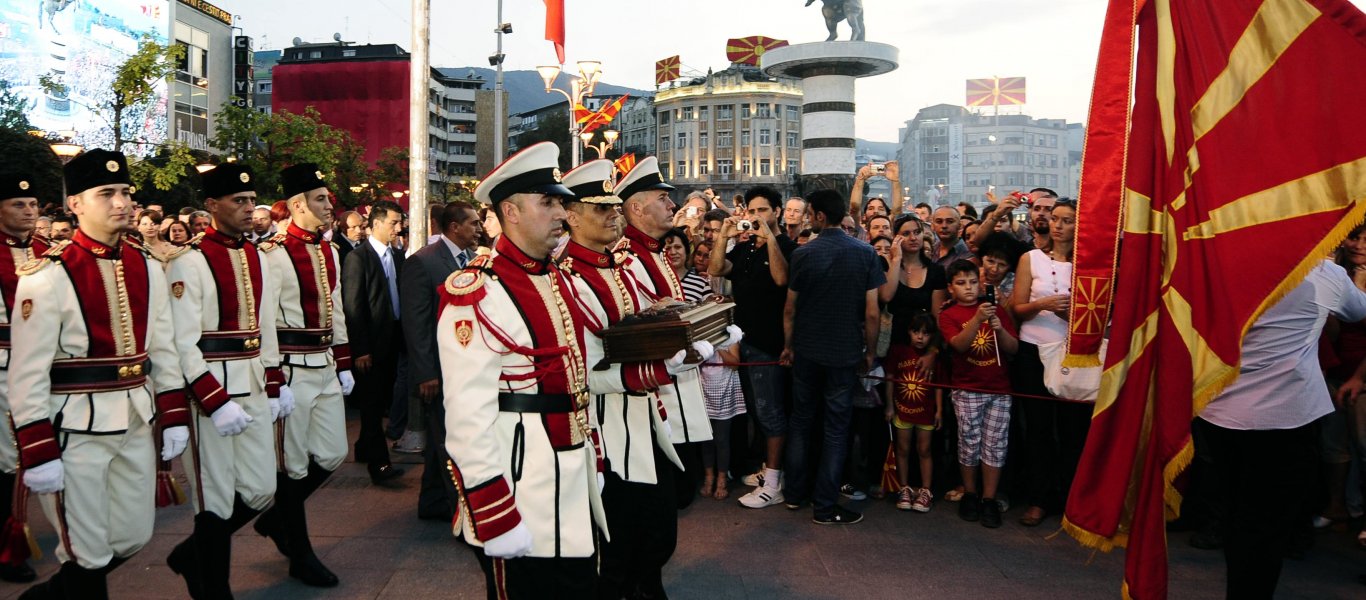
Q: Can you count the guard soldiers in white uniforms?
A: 7